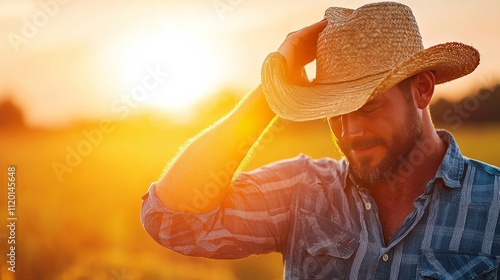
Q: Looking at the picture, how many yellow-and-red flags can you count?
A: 0